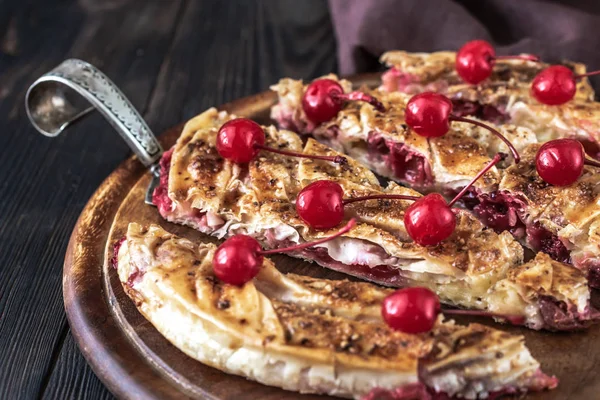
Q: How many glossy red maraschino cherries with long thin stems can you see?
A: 10